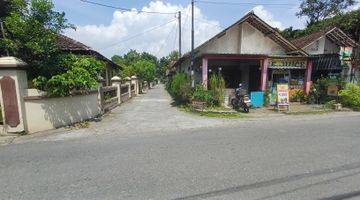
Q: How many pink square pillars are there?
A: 3